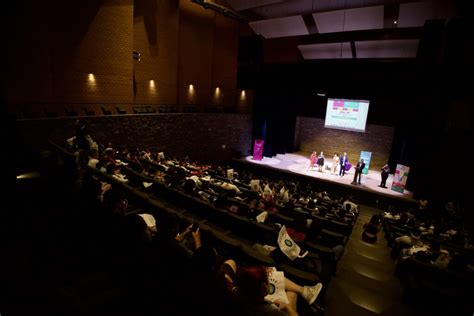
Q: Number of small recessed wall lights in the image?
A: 5